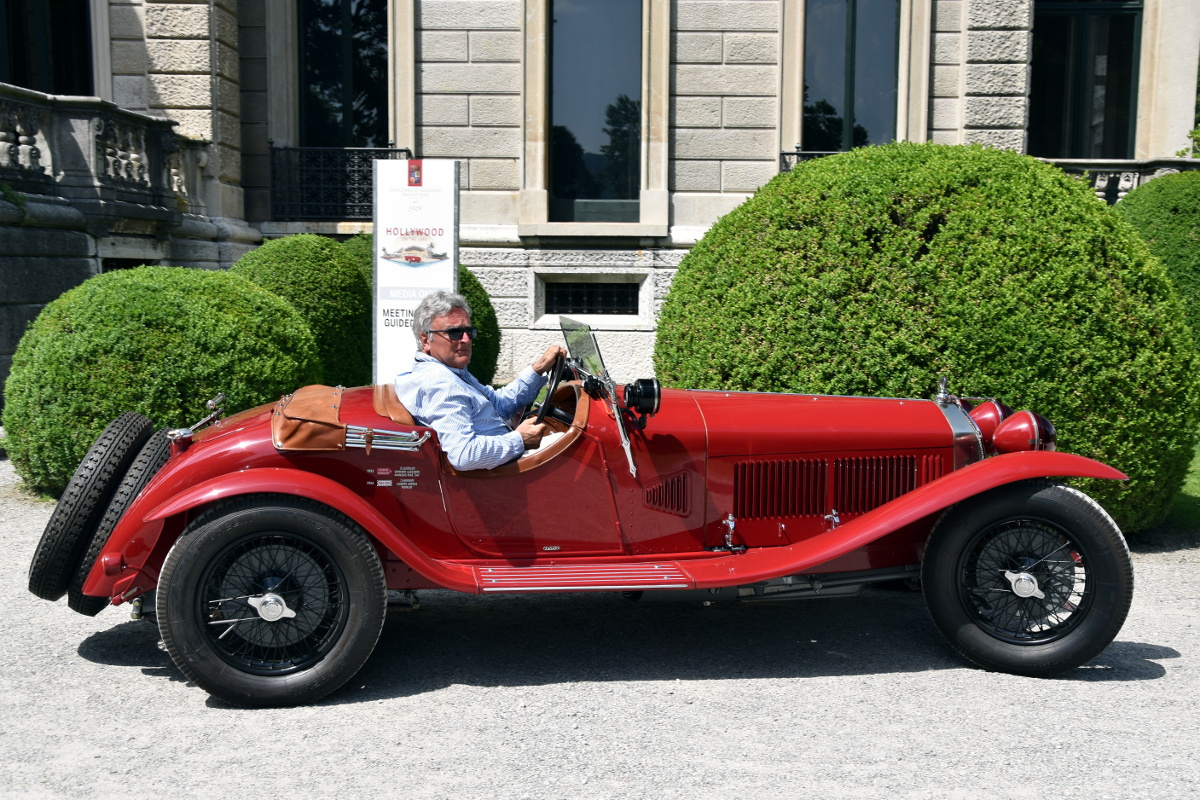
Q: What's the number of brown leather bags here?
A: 1